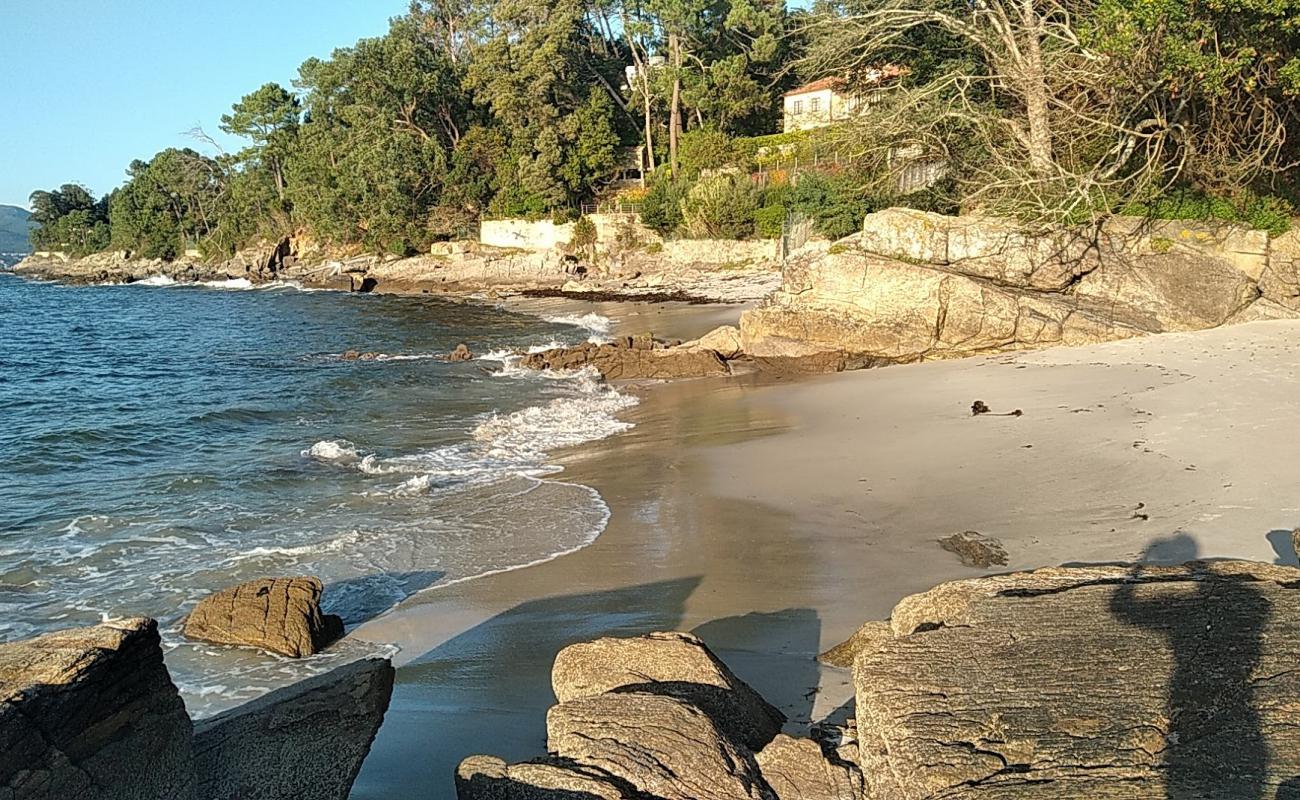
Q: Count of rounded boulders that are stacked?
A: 3